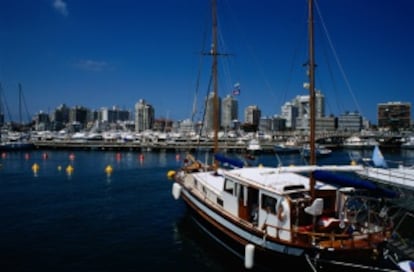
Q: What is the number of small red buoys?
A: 7